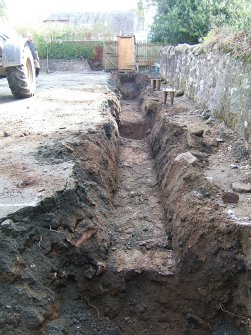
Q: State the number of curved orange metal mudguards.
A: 0